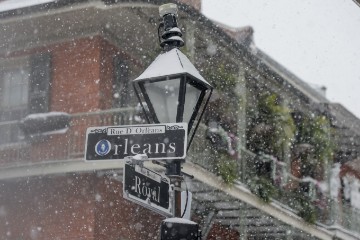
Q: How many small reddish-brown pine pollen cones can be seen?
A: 0